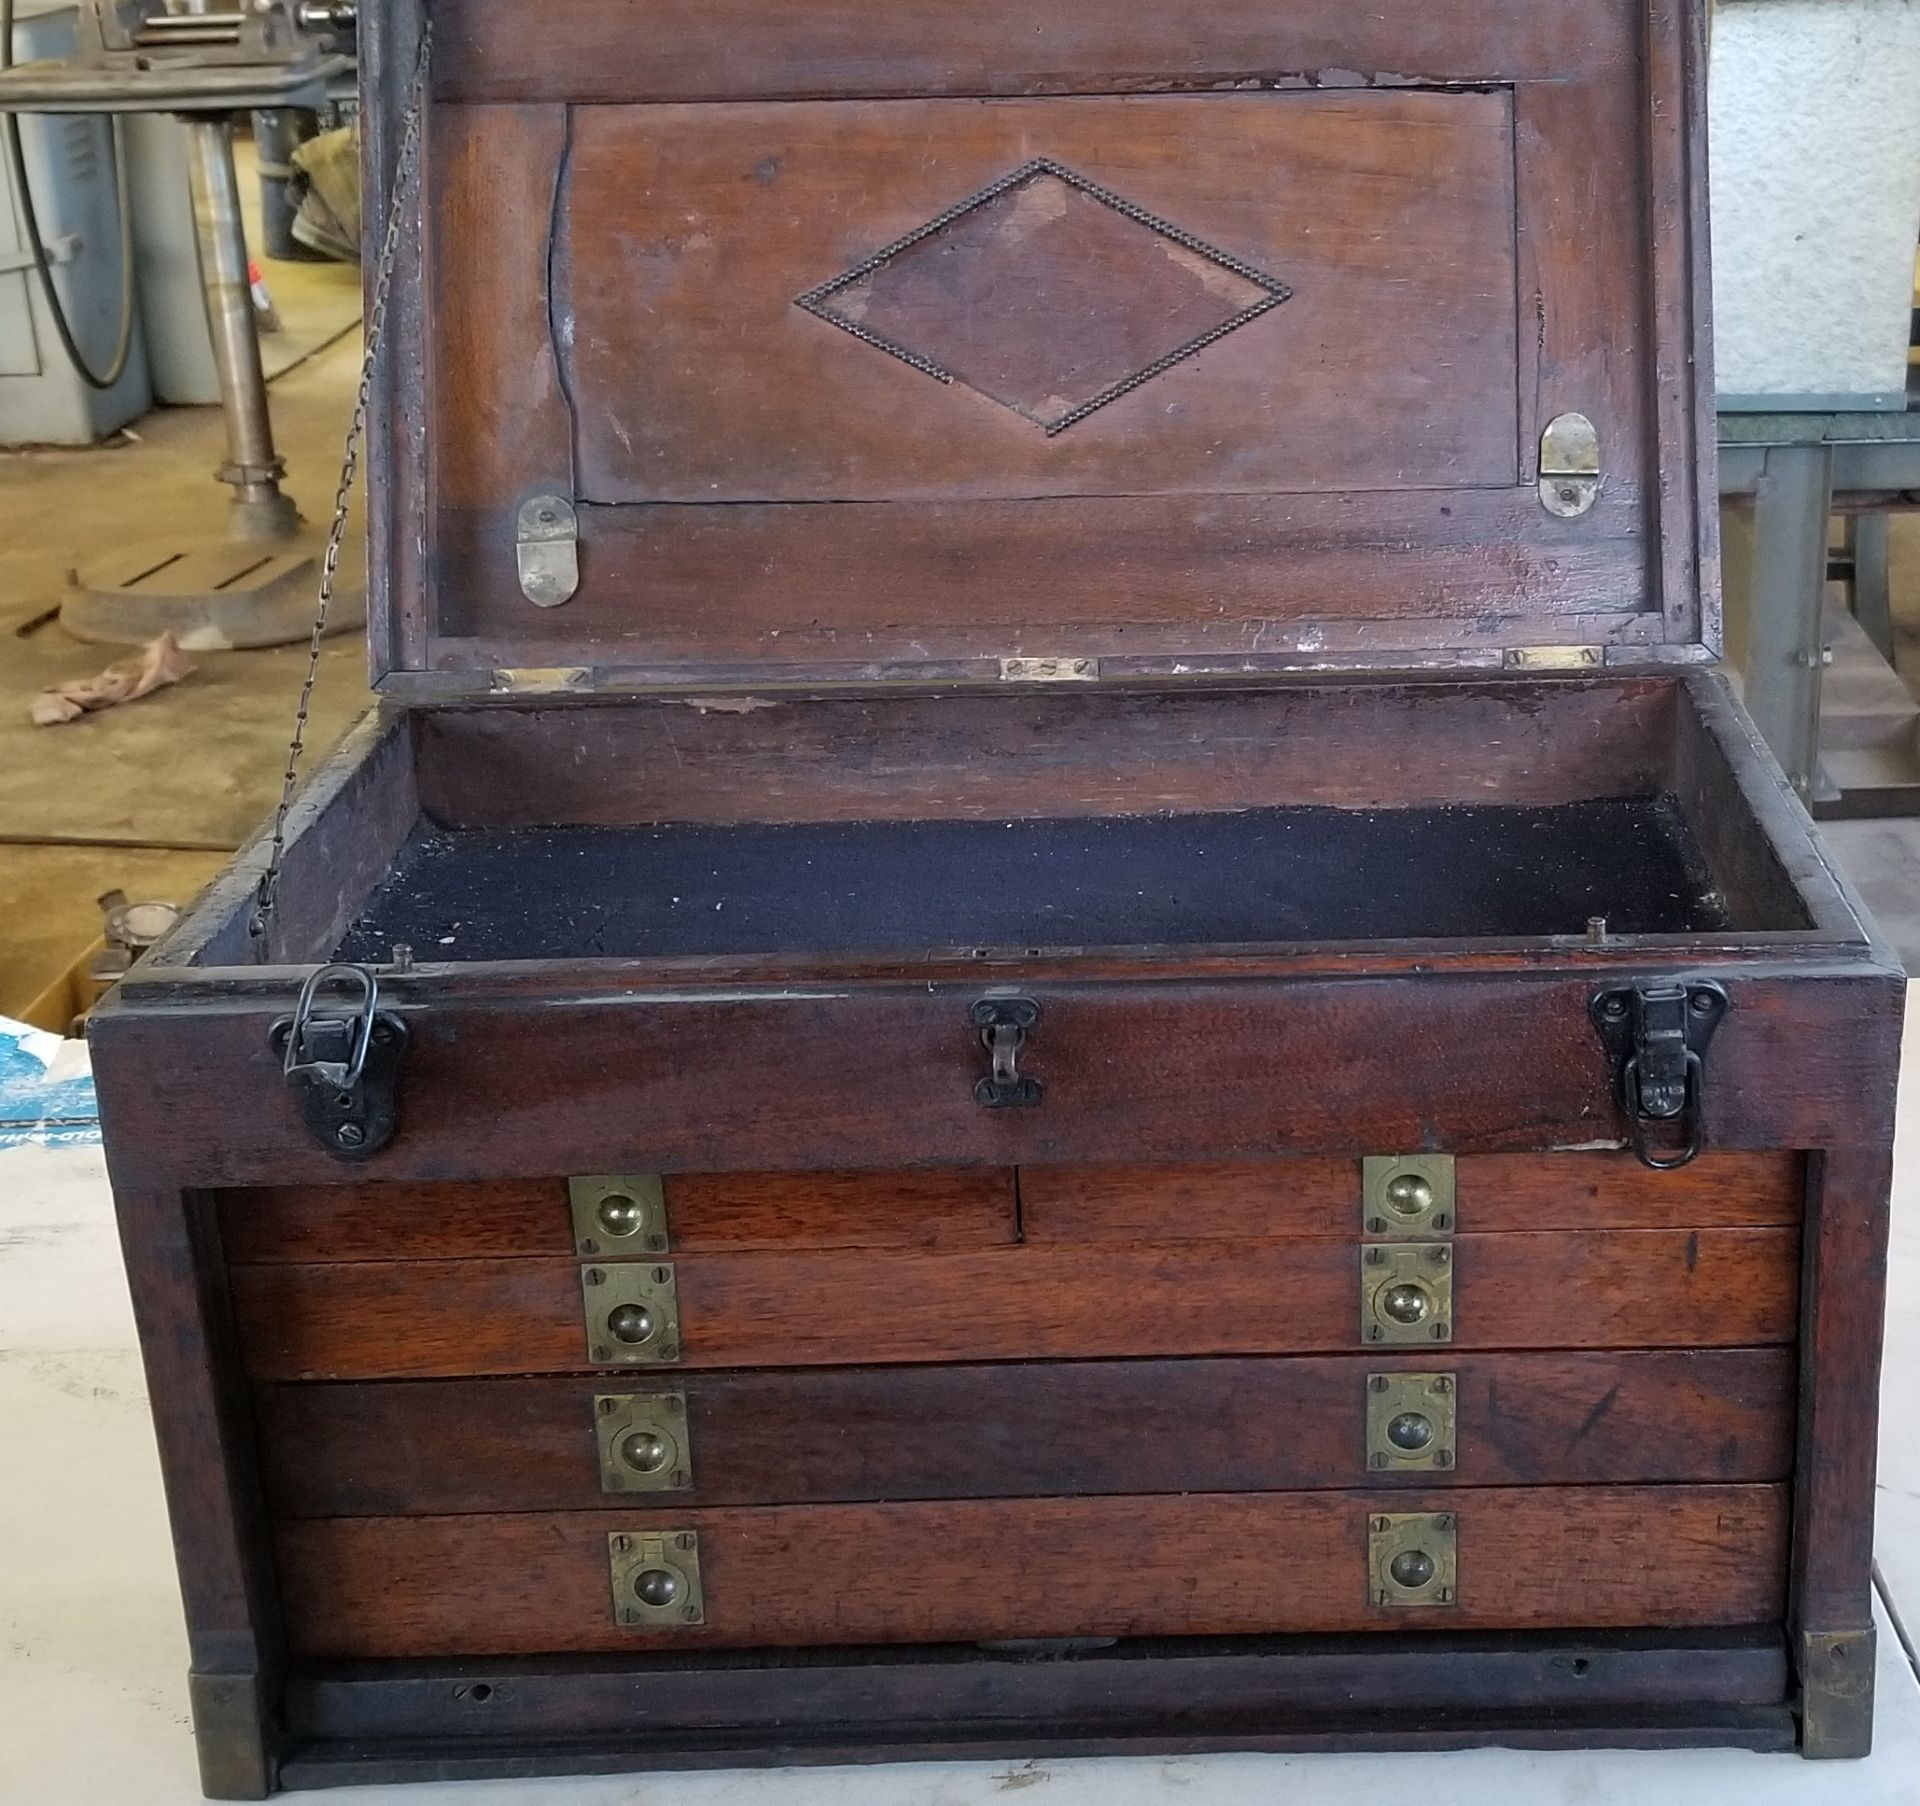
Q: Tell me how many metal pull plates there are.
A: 8